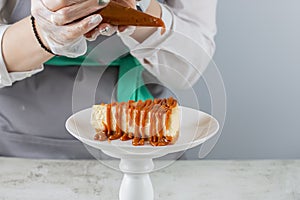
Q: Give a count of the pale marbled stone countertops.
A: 1